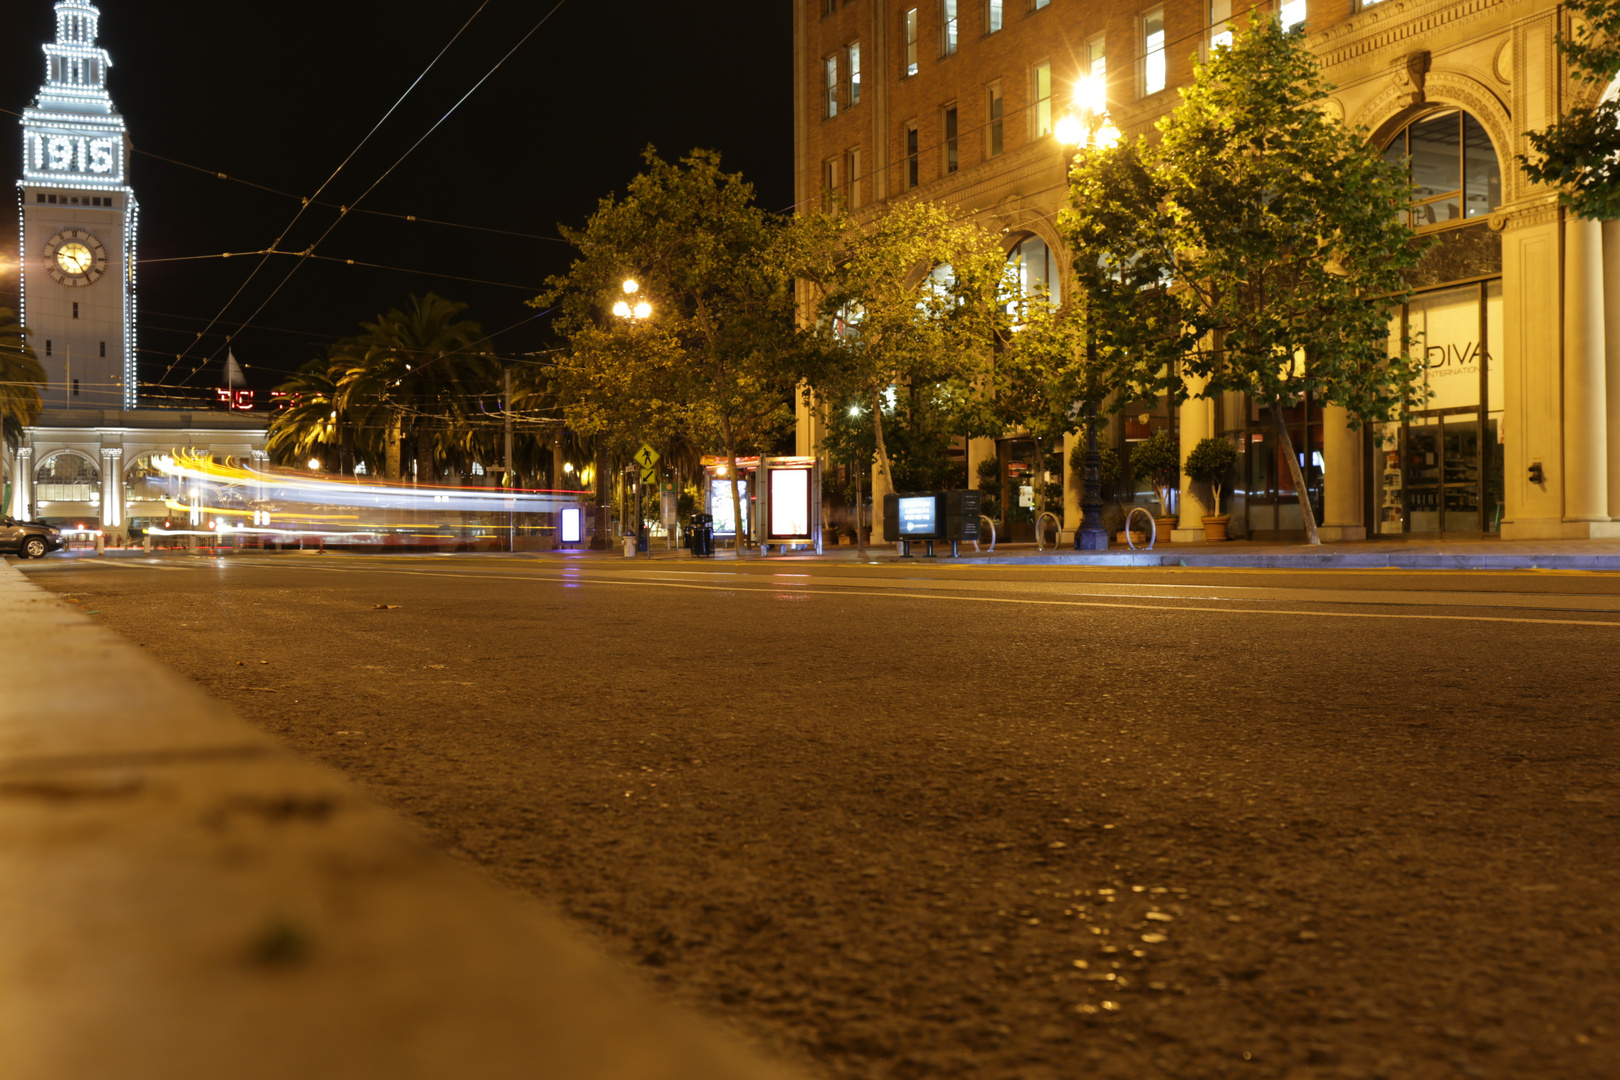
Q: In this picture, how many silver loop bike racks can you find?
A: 3